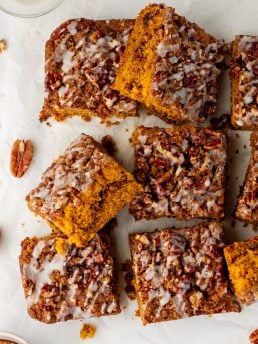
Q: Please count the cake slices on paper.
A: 9